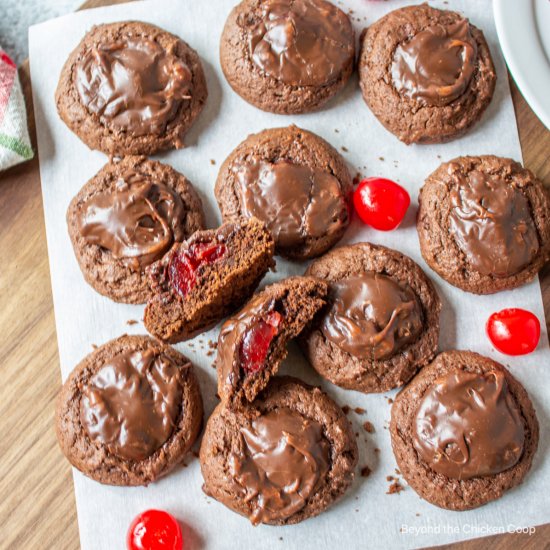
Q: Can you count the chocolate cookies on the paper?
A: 11